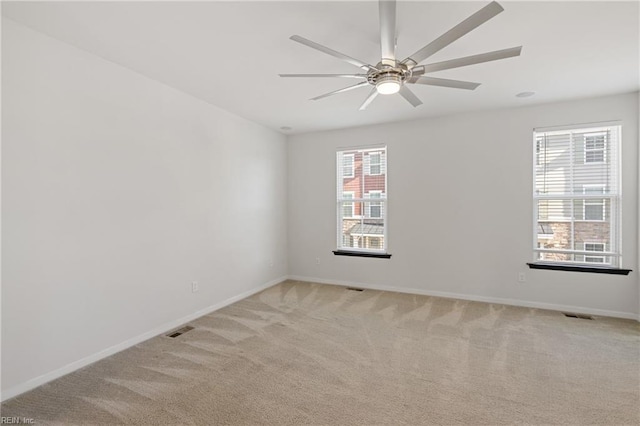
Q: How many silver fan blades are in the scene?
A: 9